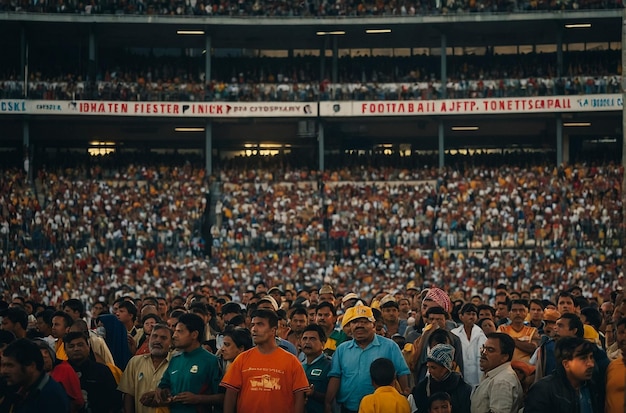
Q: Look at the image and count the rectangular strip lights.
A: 7